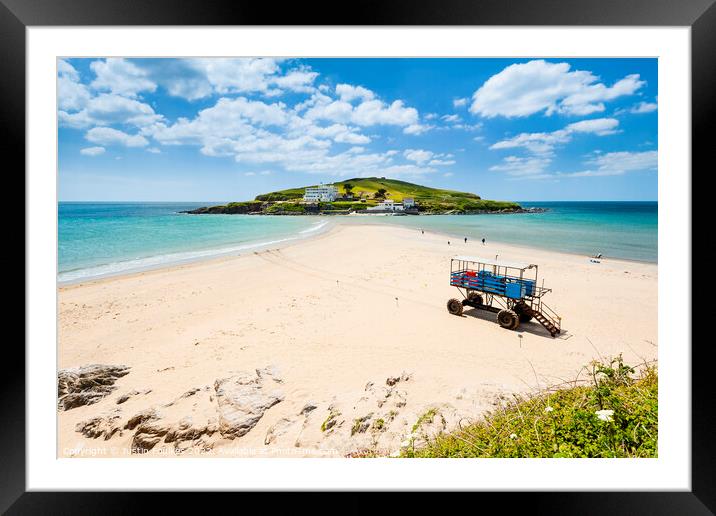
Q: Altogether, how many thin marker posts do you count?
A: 3